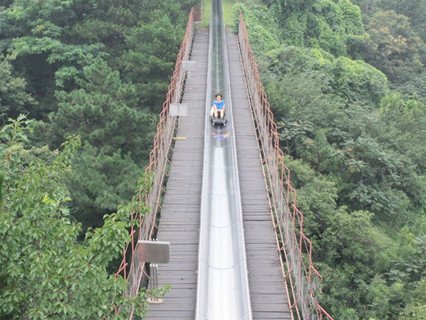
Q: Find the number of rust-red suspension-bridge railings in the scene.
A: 2